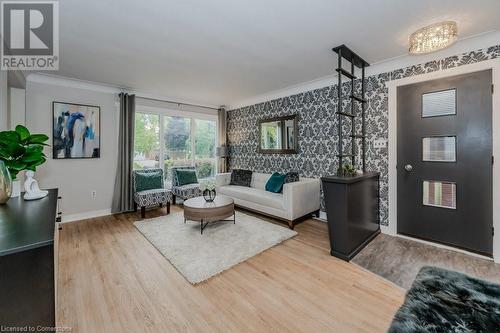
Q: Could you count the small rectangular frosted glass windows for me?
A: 3